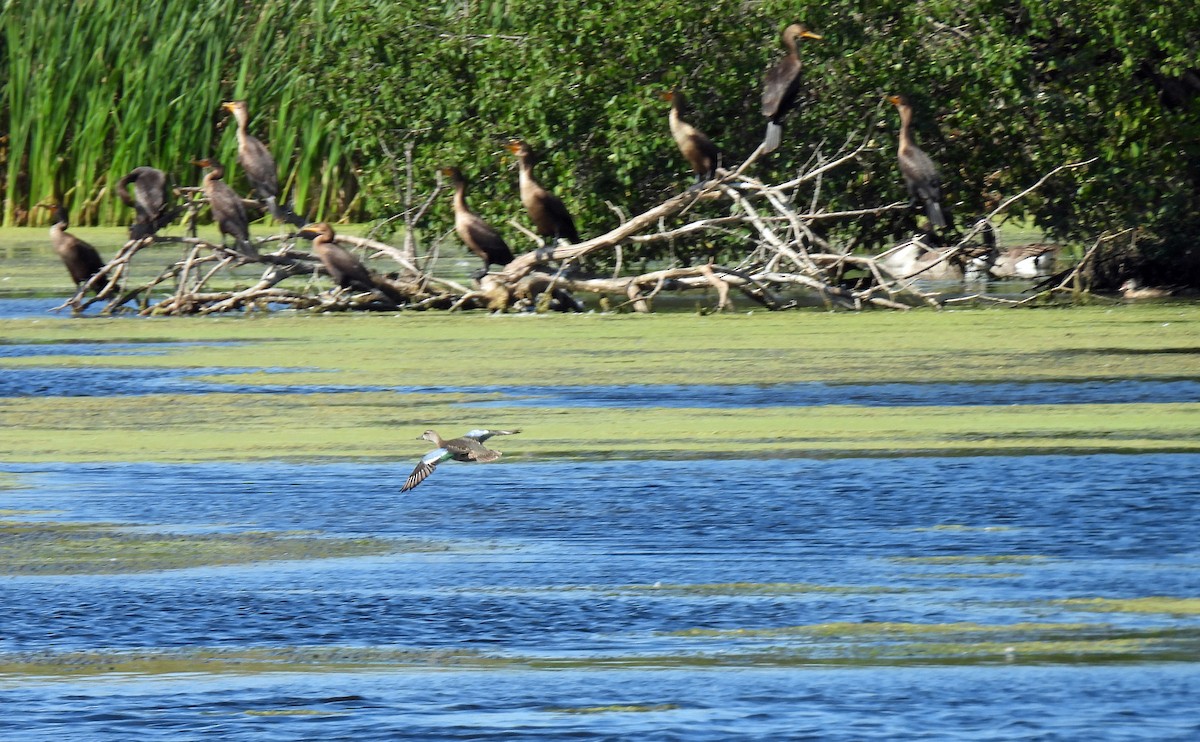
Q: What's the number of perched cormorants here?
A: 10